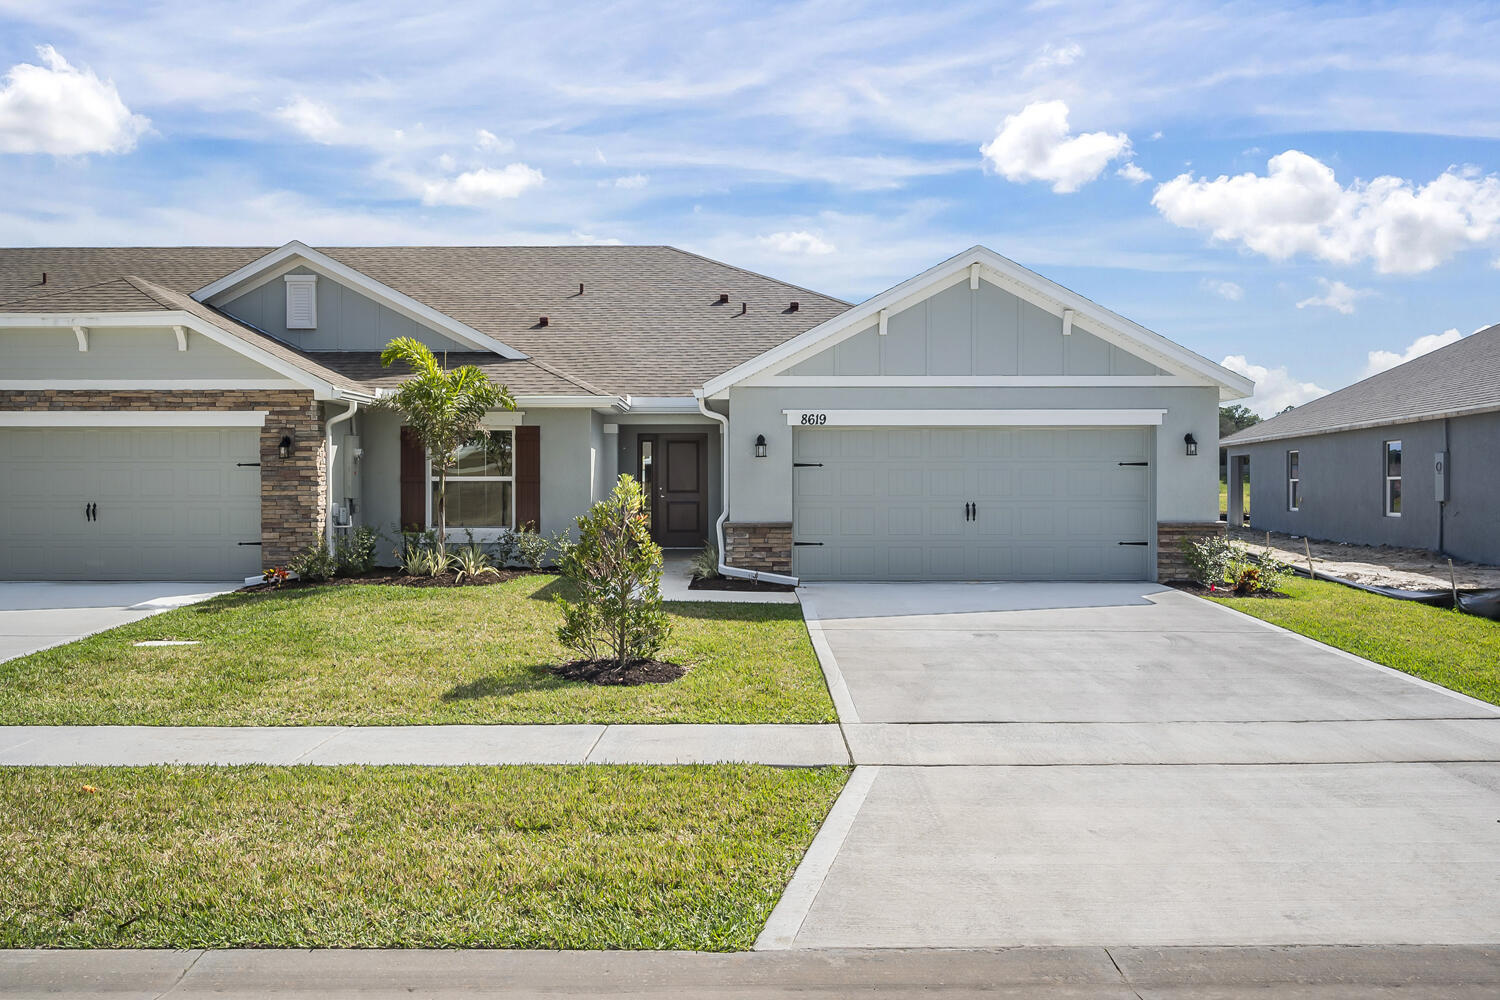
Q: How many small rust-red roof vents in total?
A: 6